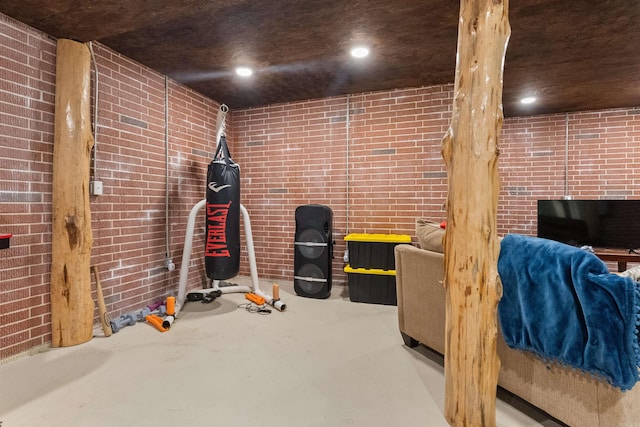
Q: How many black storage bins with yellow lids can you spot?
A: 2